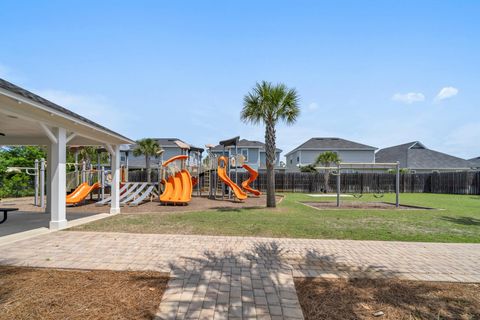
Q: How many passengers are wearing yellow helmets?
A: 0